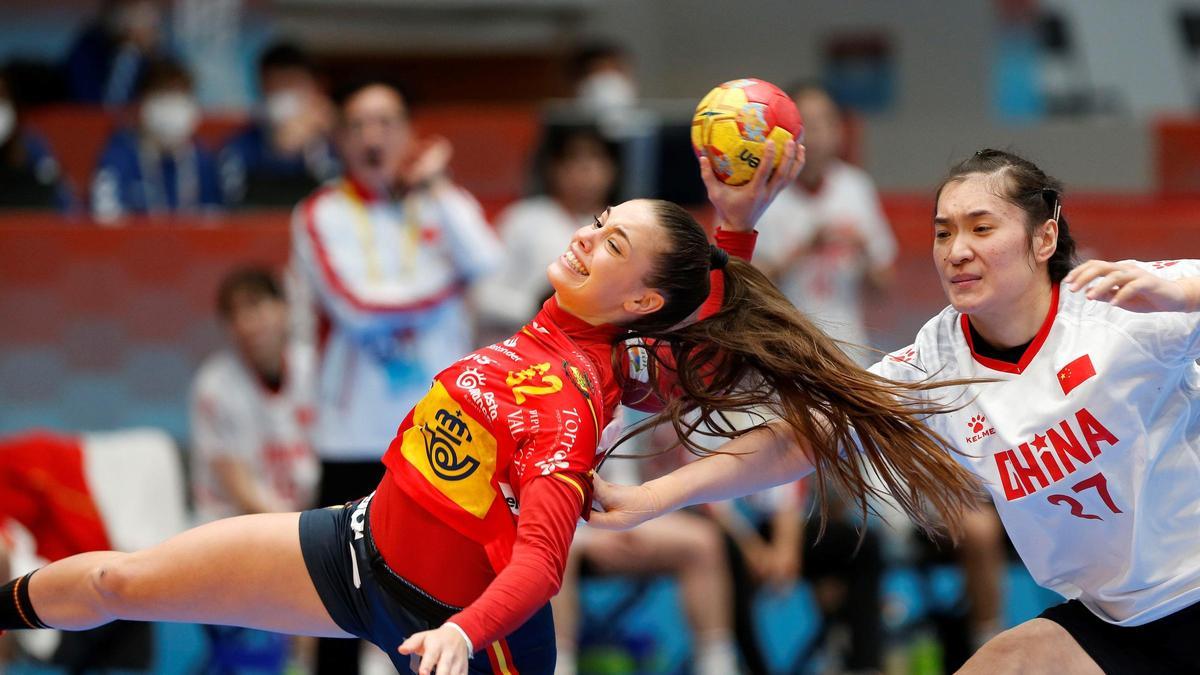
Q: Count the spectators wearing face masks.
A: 4